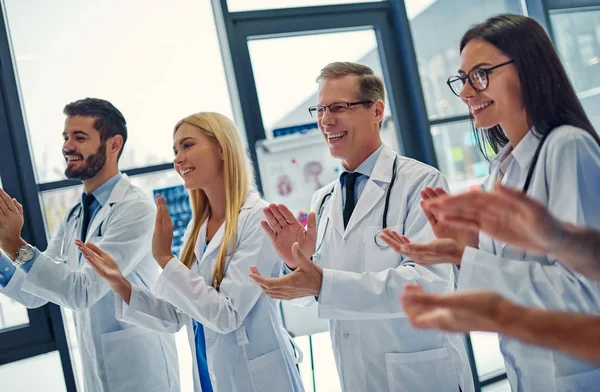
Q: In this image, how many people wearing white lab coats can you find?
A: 4